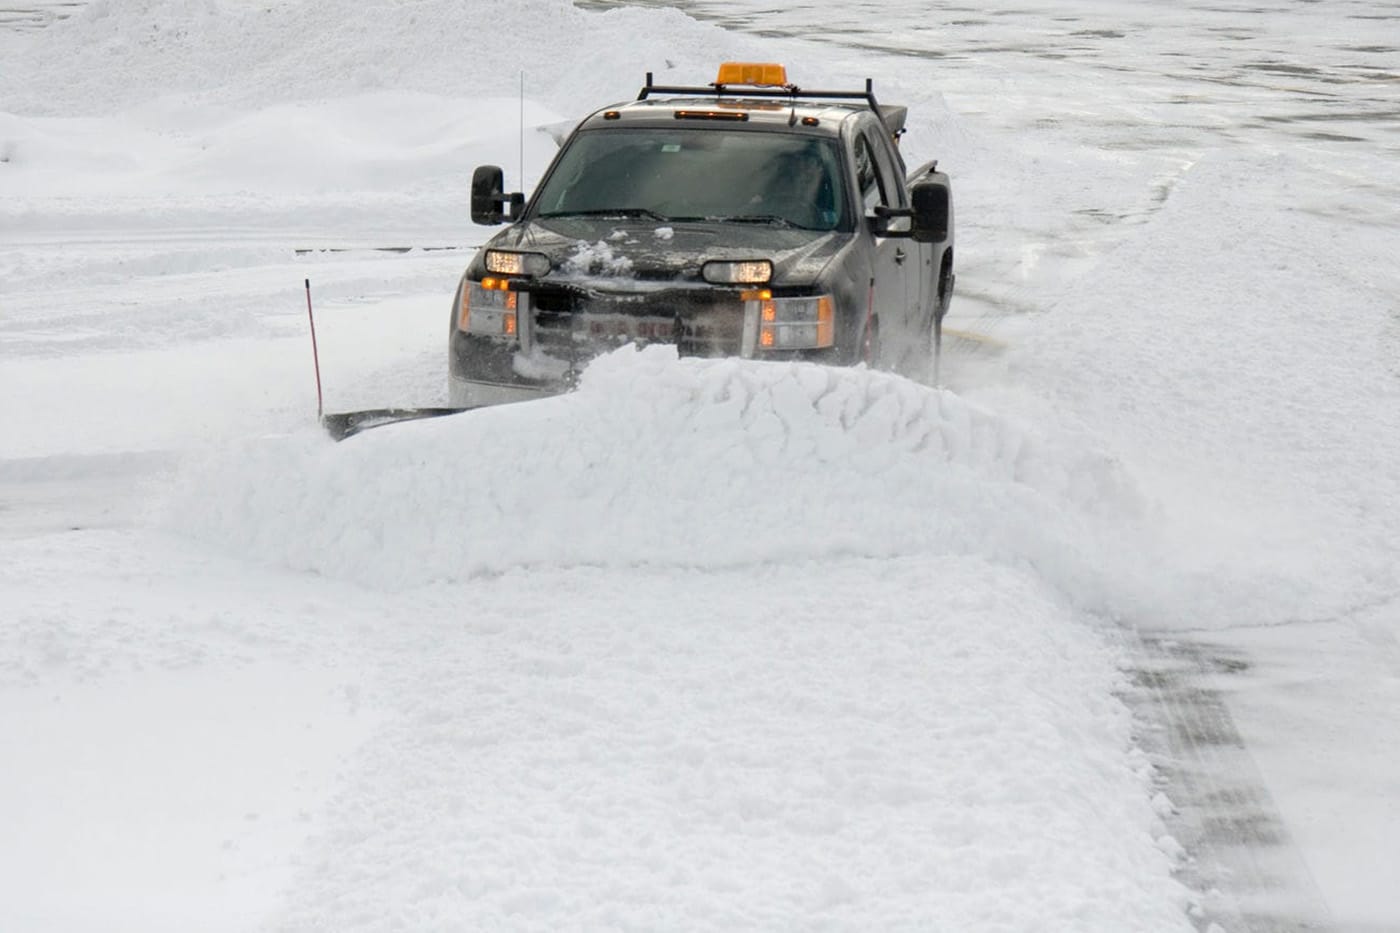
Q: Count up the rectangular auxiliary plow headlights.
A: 2